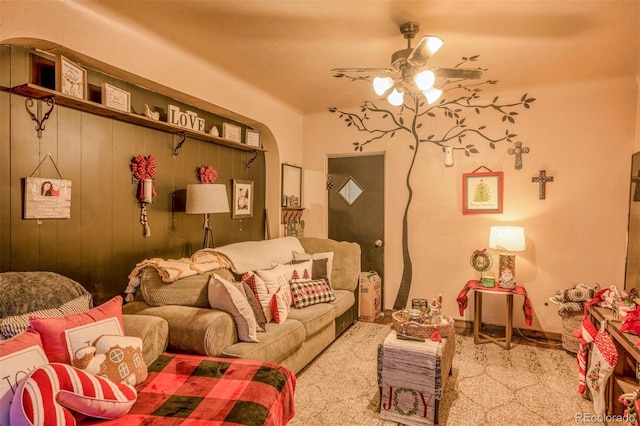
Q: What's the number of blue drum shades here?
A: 0